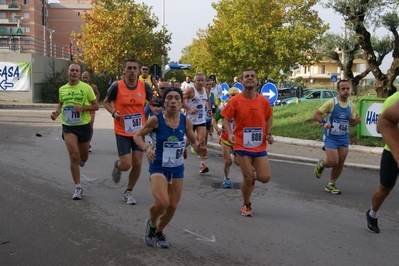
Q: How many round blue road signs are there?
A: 3